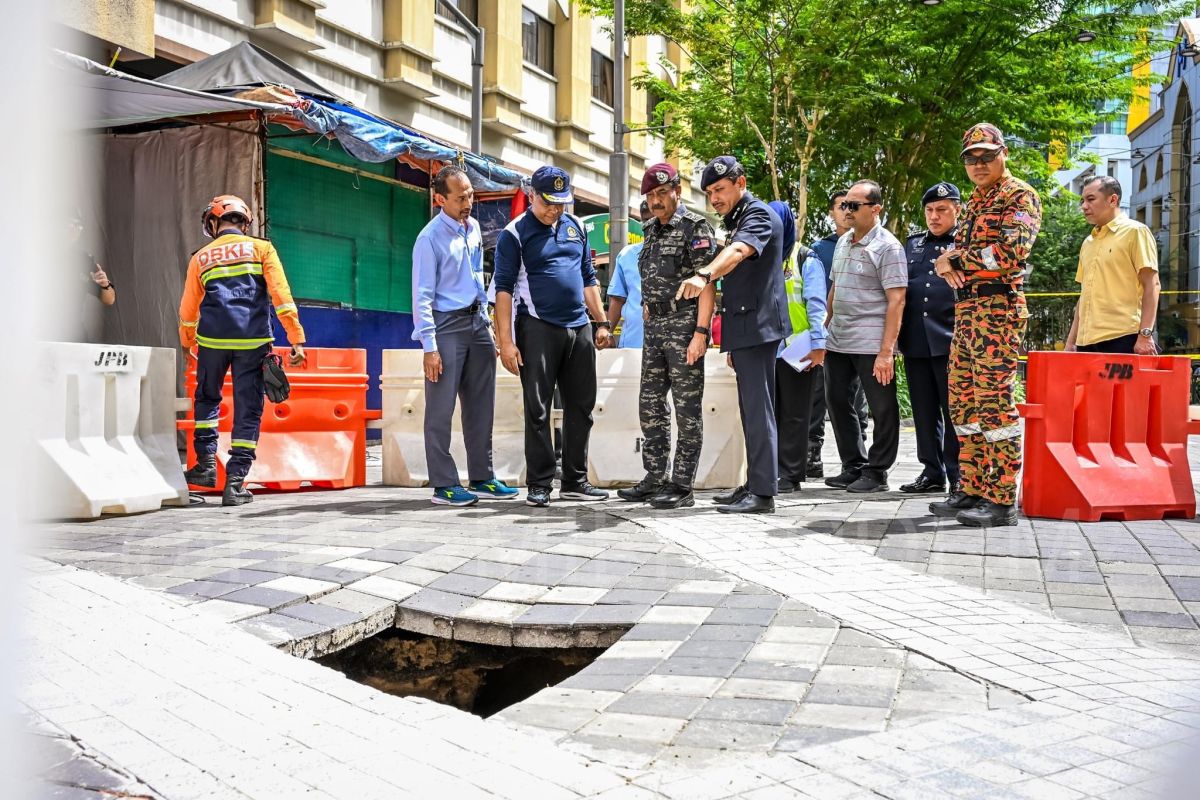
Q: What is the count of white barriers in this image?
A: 3